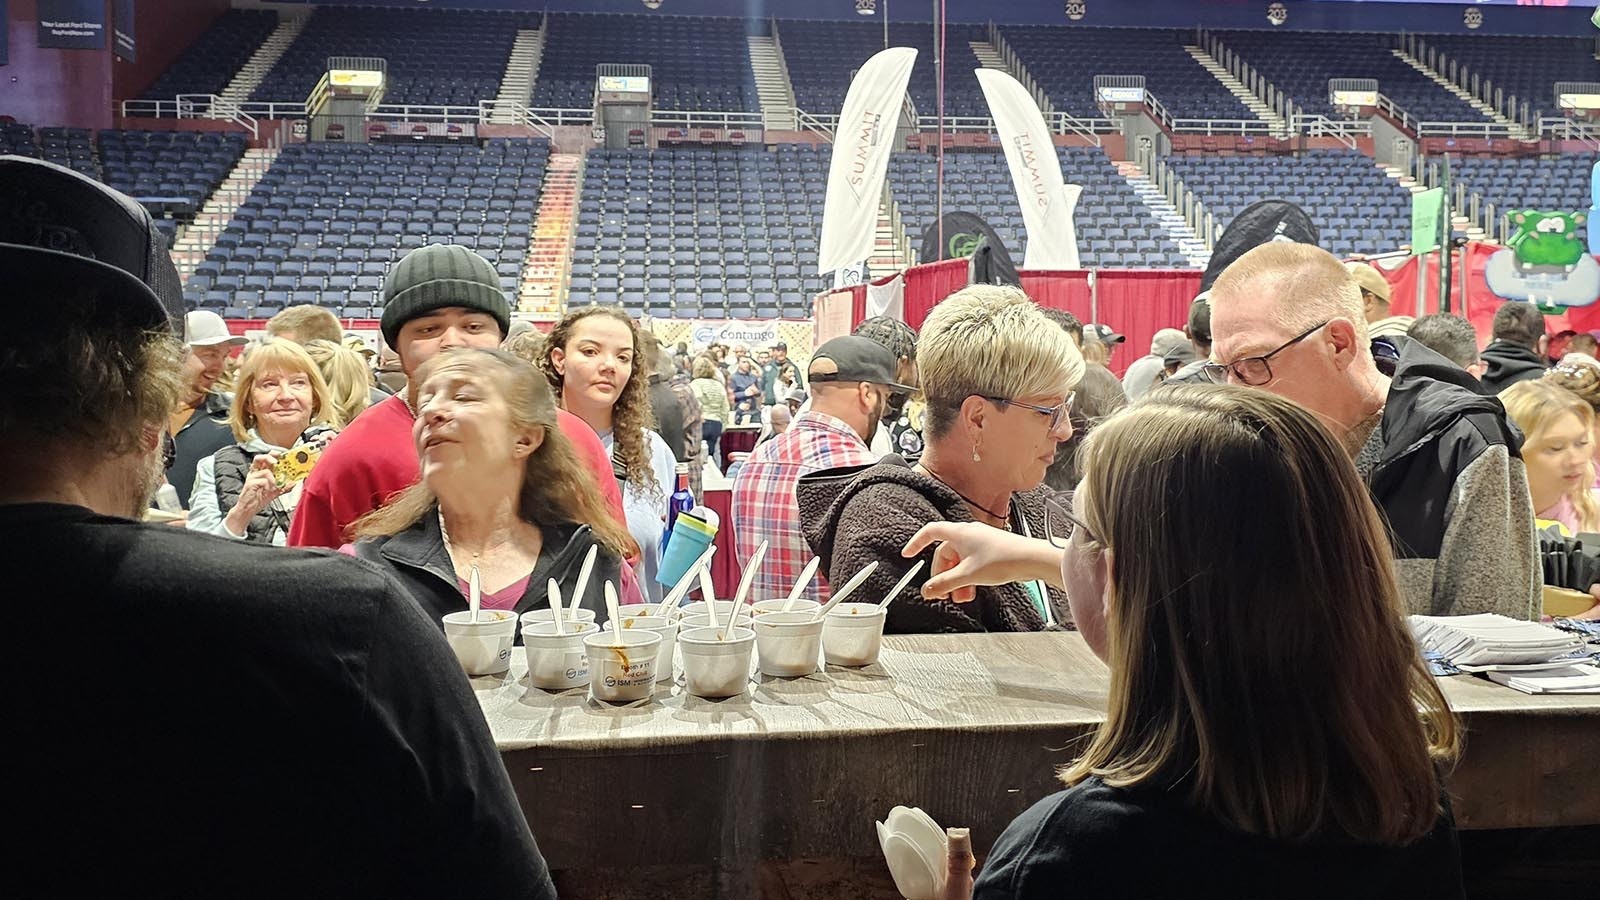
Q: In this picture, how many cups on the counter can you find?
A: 12